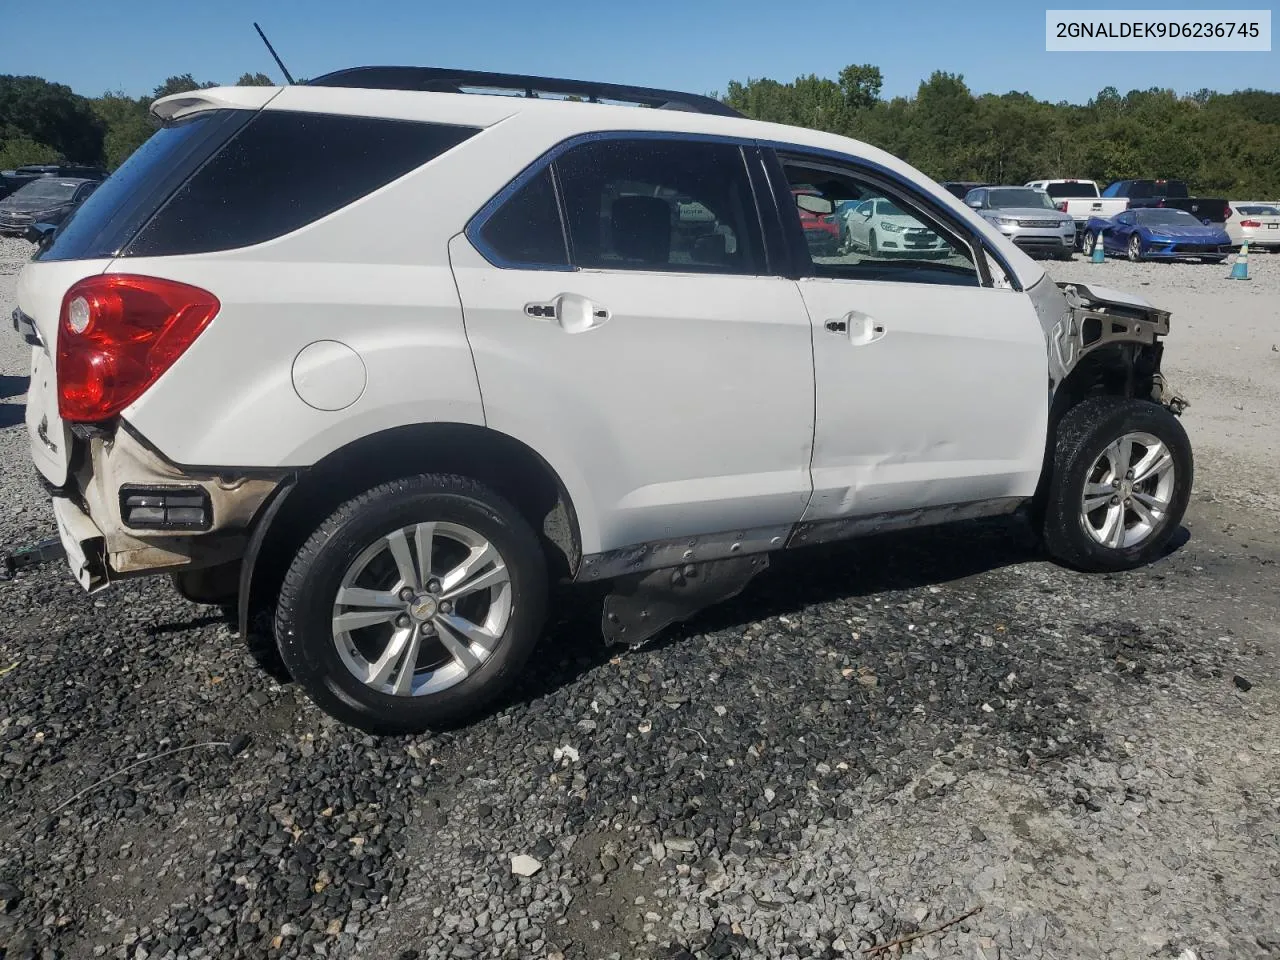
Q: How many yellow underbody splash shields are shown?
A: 0